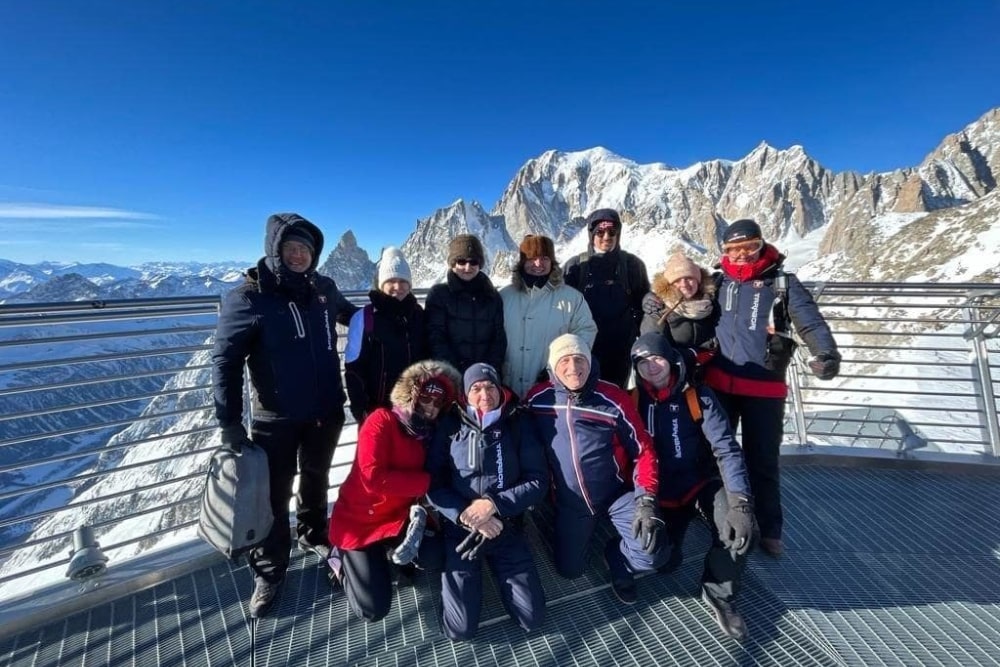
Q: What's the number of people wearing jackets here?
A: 11